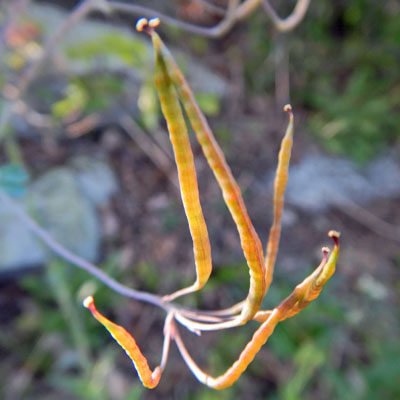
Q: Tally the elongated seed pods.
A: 6